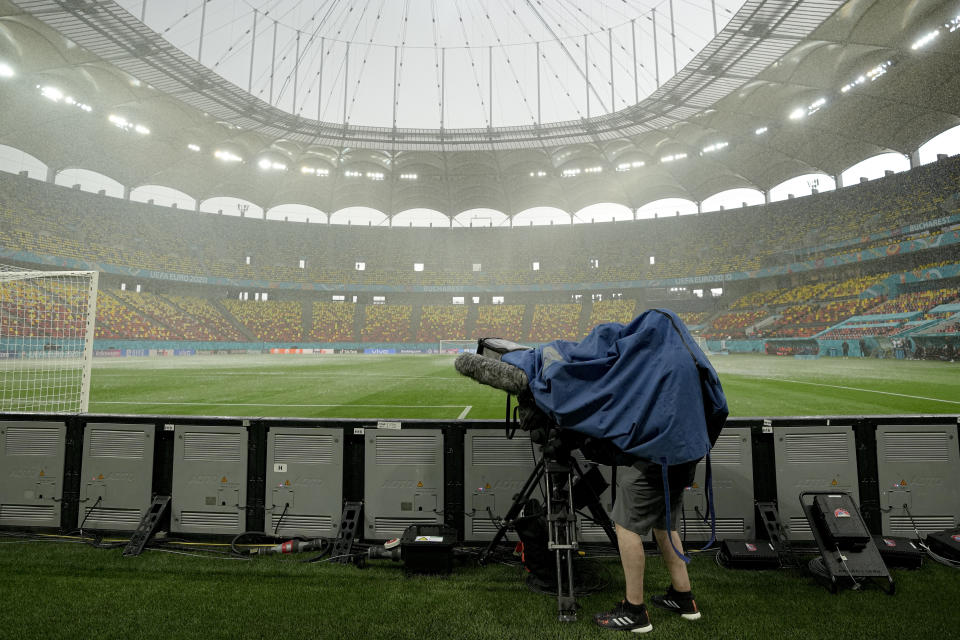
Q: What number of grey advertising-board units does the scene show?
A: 10